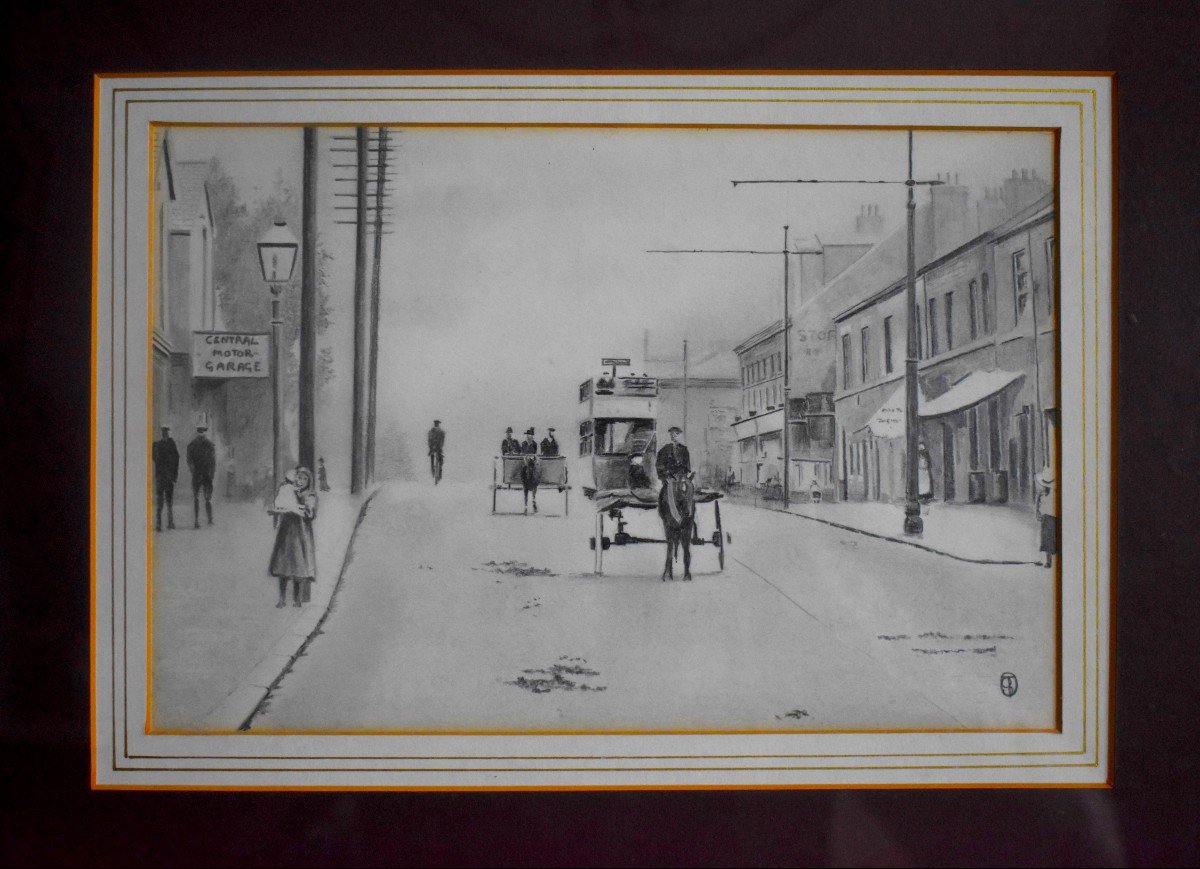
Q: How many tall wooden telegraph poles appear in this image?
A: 3